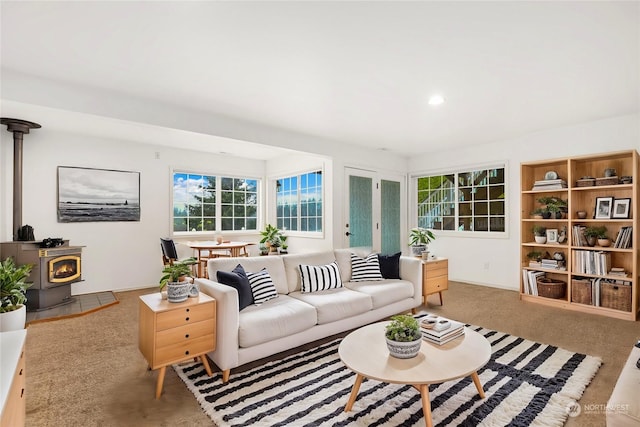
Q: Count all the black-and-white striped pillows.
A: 3